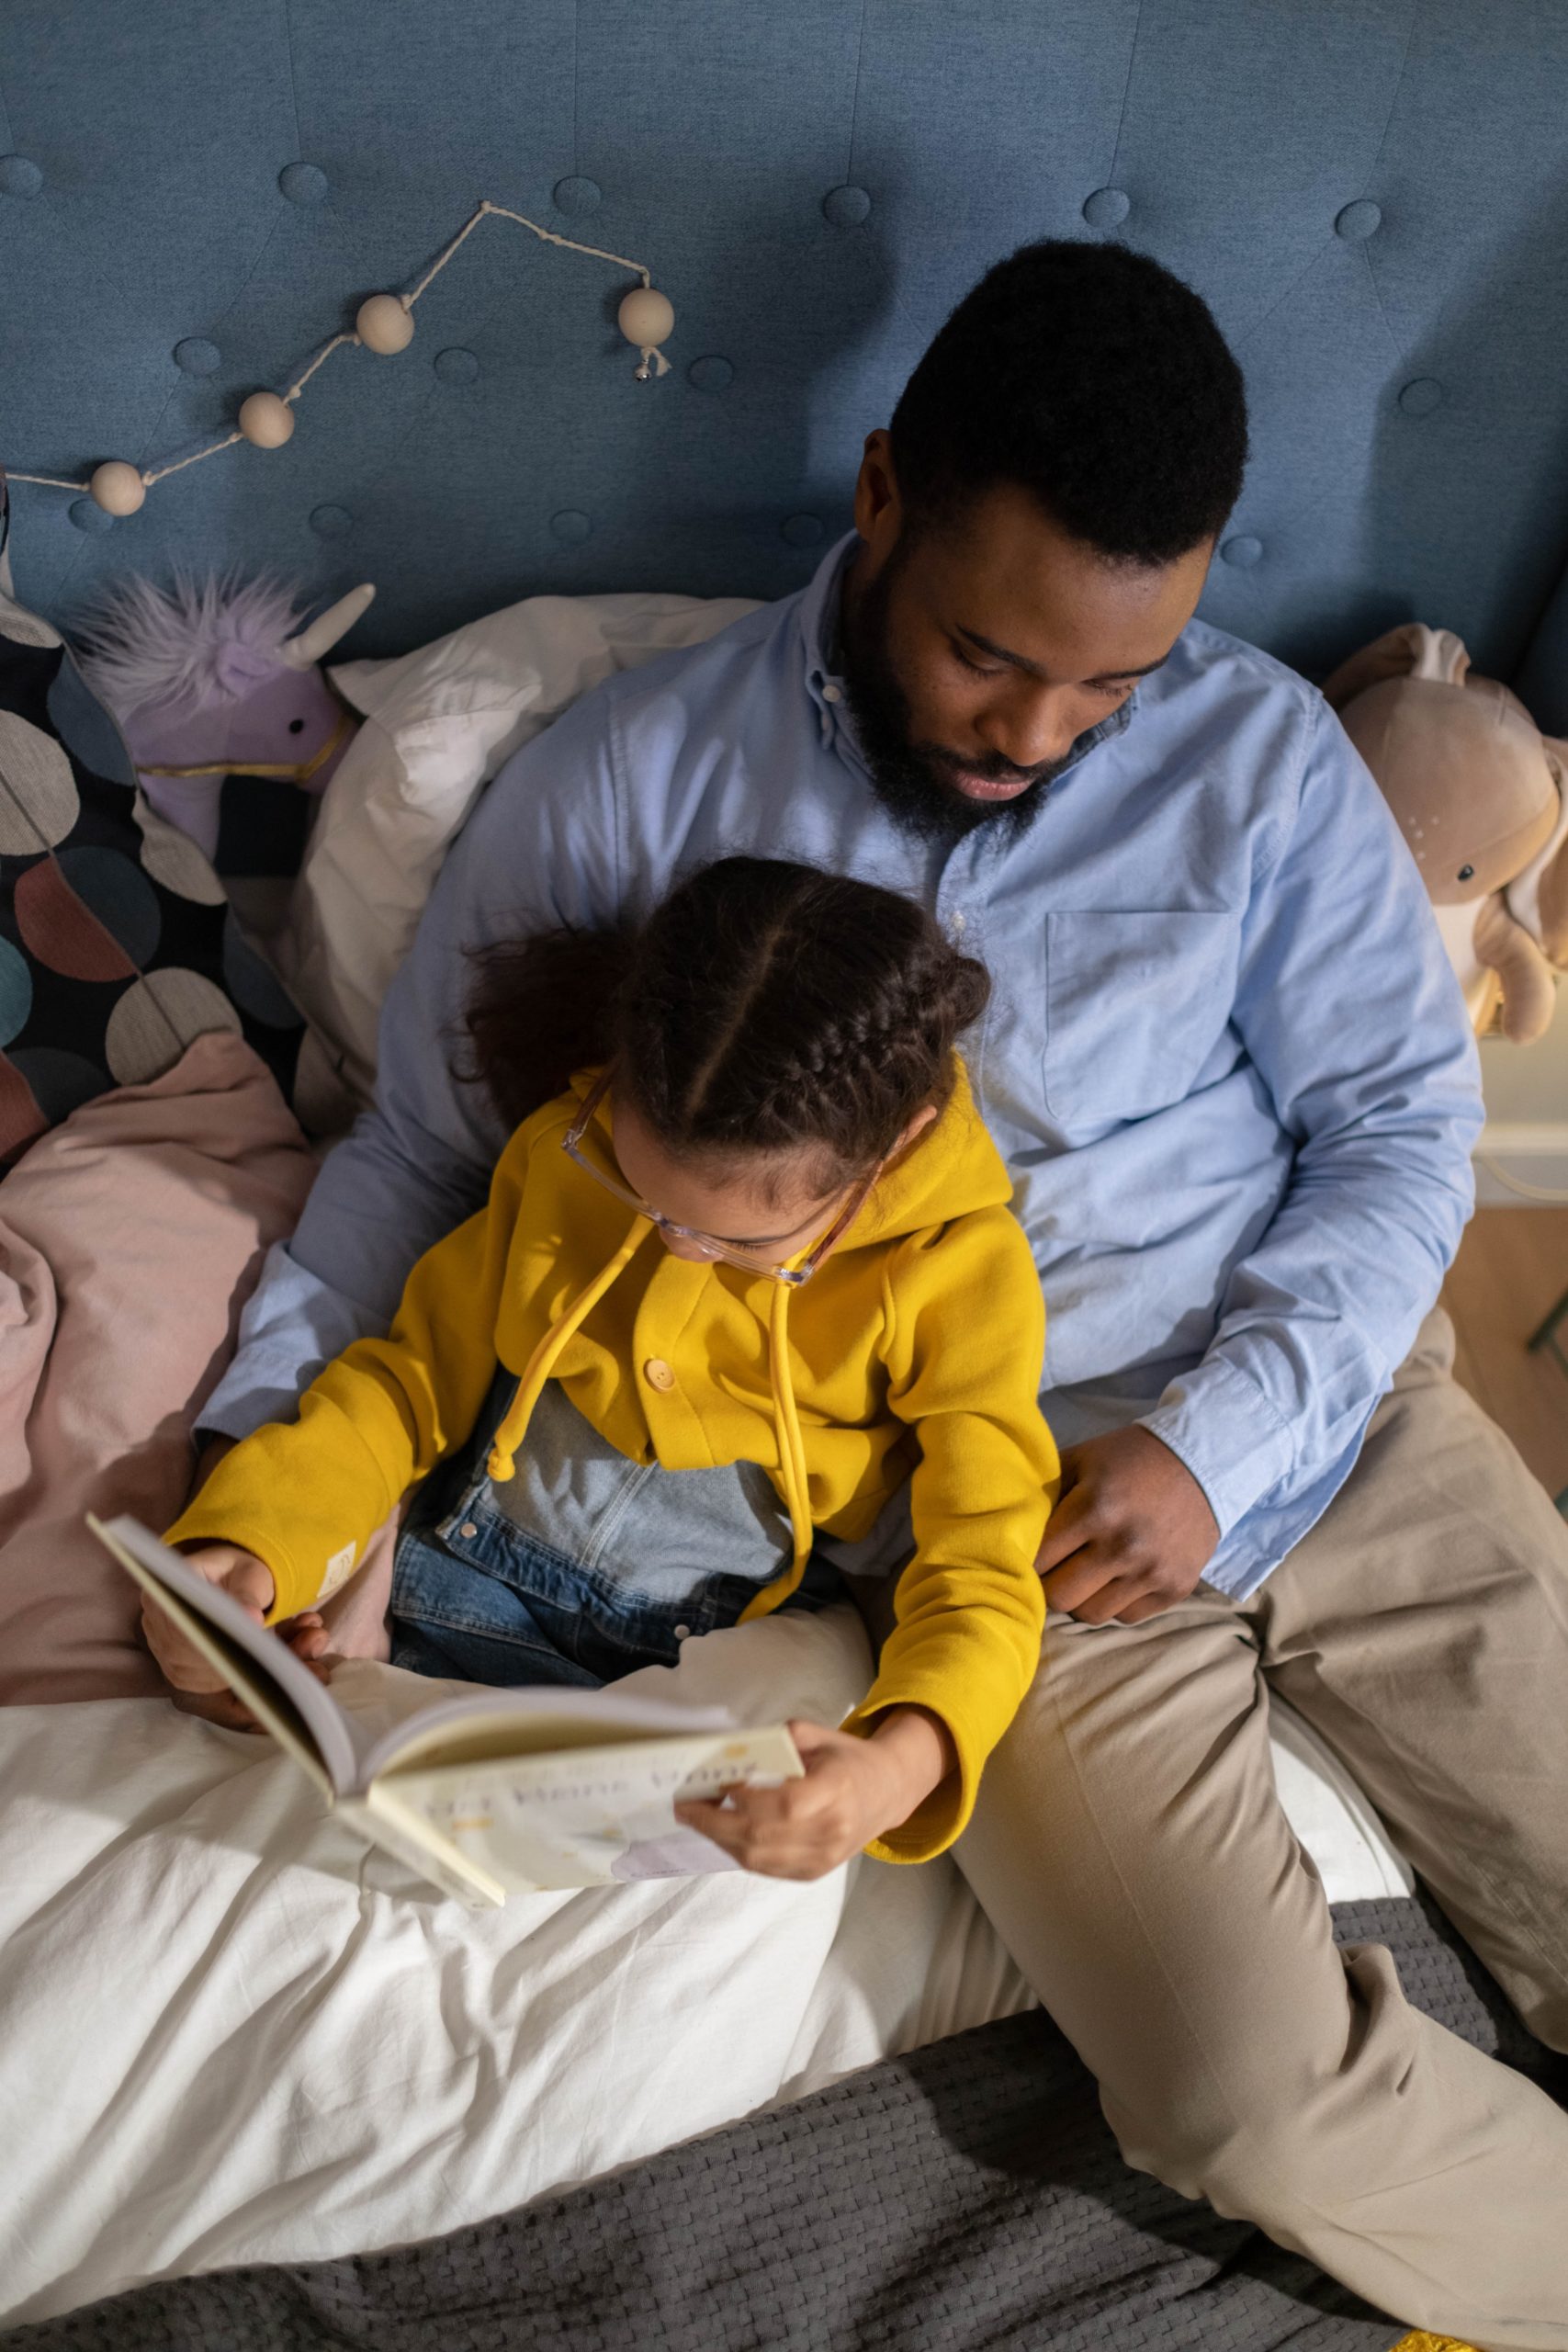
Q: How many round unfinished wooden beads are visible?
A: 4